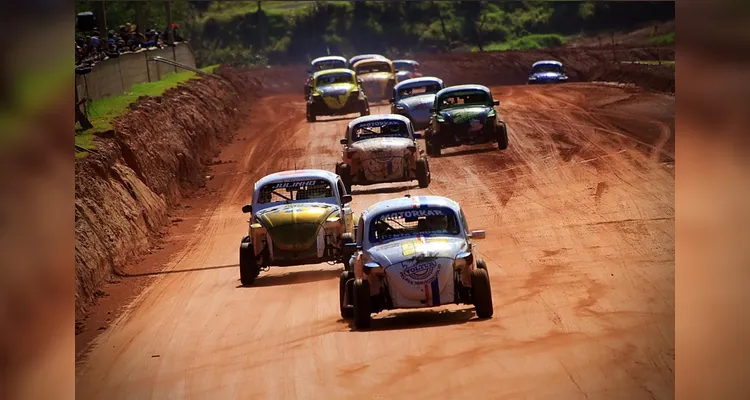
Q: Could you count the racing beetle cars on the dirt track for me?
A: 11